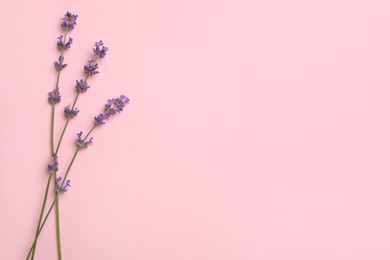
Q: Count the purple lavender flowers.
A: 3